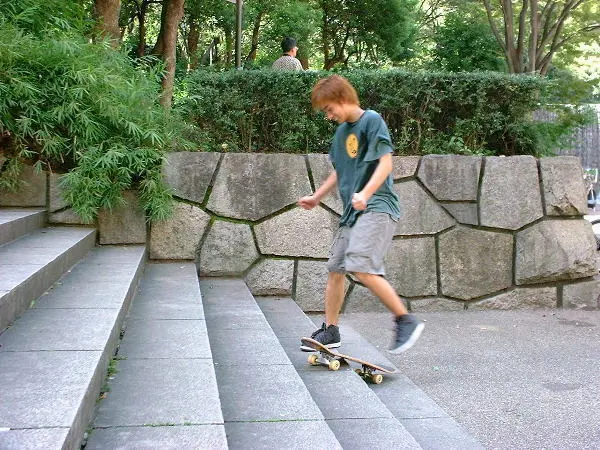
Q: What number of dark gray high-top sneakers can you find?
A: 2